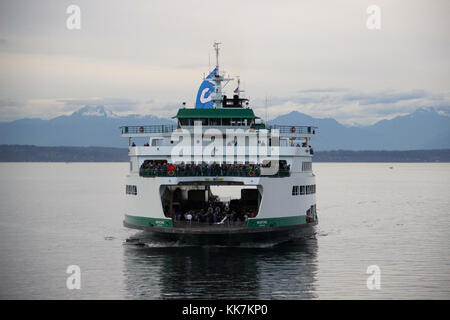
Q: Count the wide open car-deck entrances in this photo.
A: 1